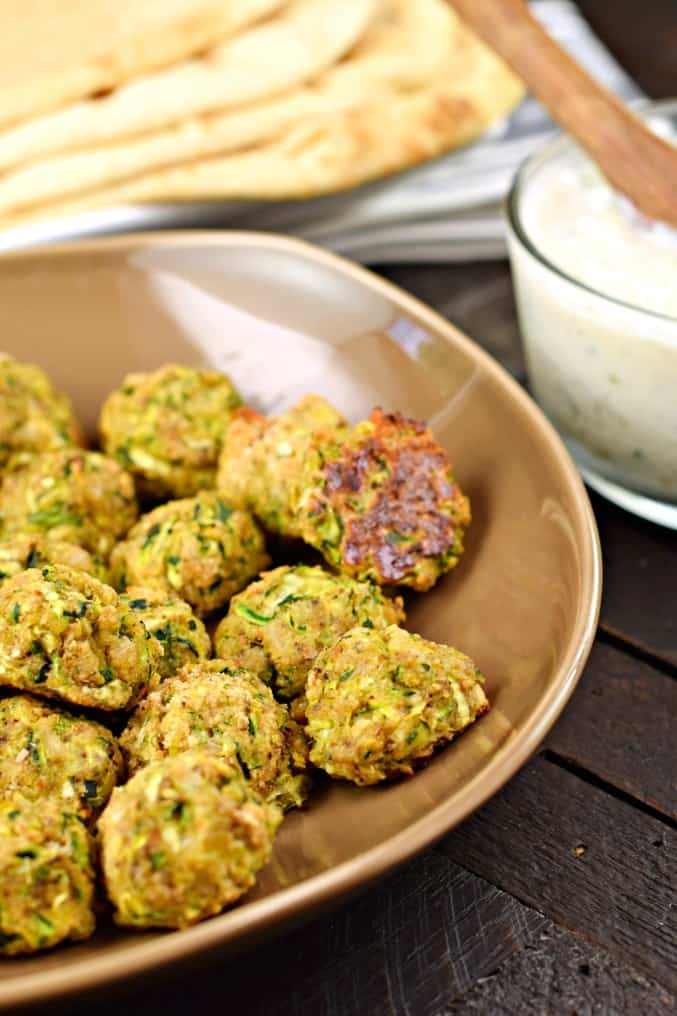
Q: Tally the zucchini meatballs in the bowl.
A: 15